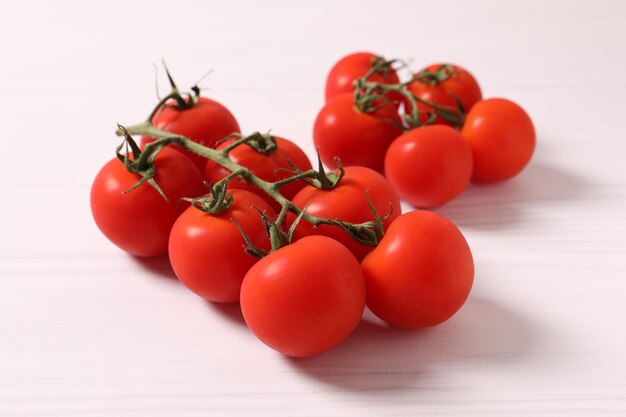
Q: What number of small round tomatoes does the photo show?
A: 12